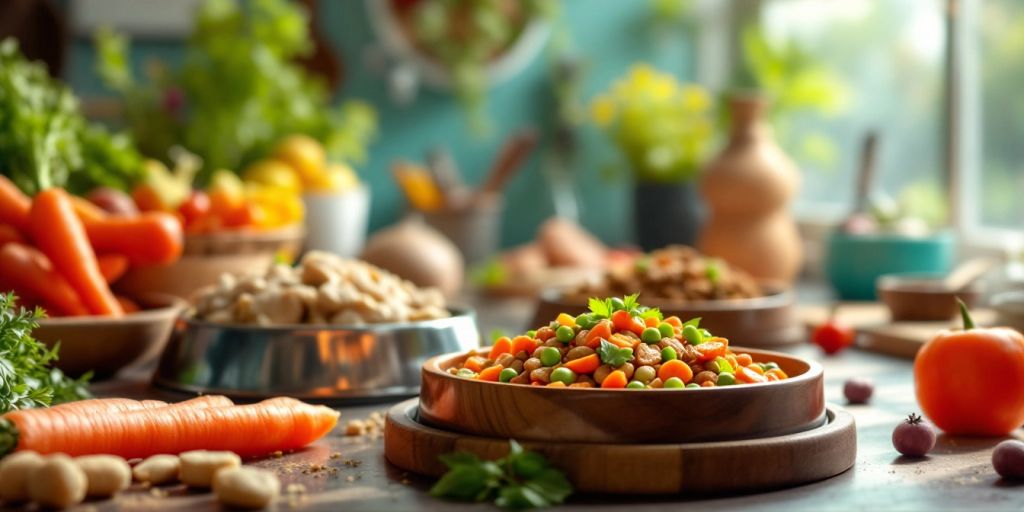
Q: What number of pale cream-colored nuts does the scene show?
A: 6